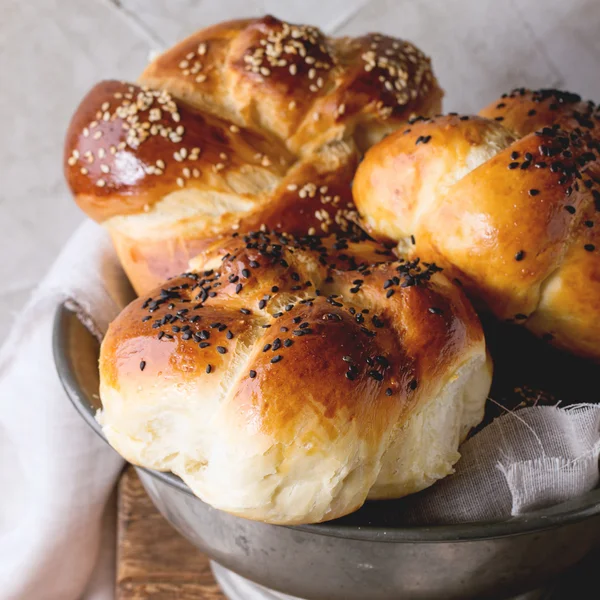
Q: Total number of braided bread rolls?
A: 3